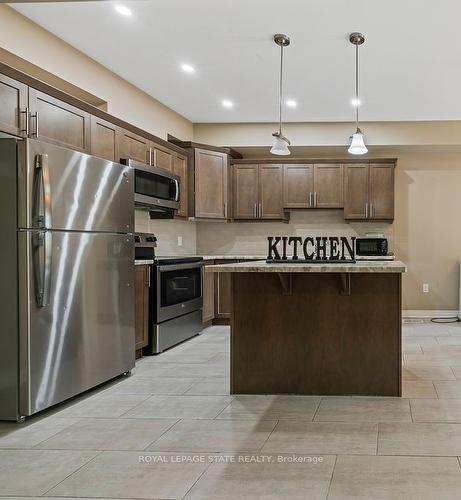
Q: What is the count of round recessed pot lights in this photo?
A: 5